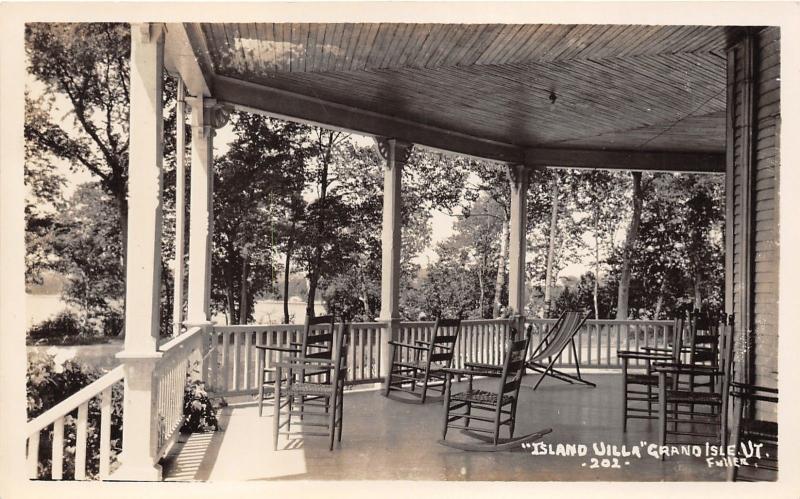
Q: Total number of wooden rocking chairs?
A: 2